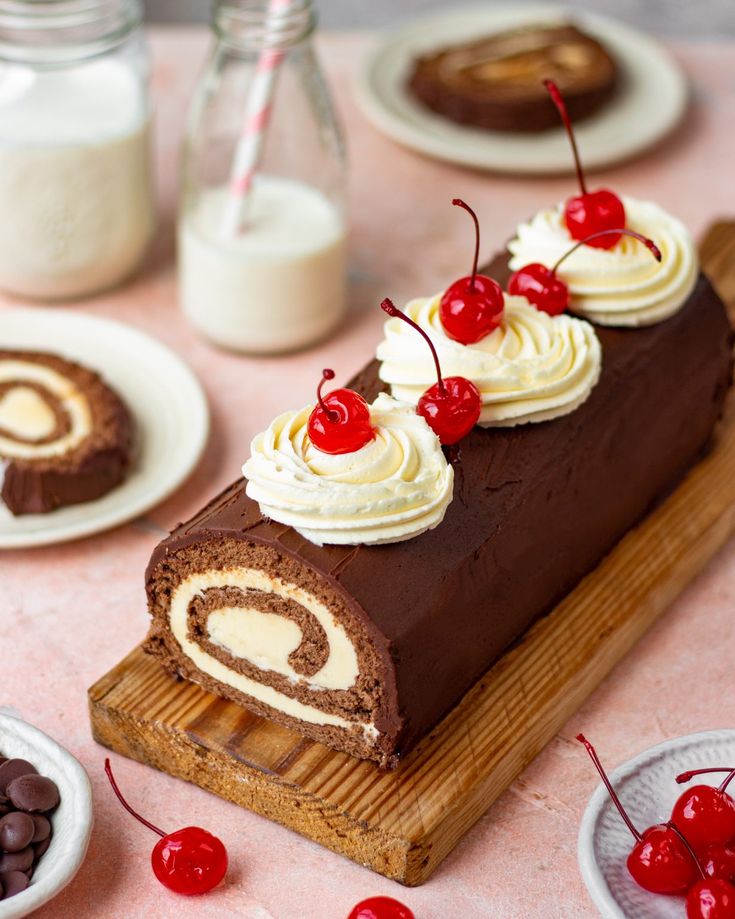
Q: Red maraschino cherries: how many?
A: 11